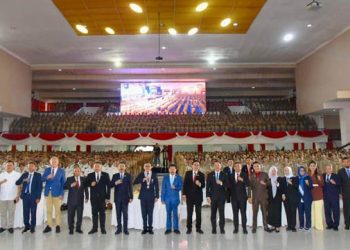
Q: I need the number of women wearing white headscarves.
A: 2